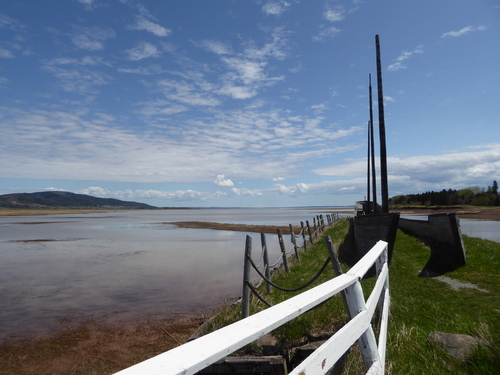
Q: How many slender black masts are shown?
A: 3